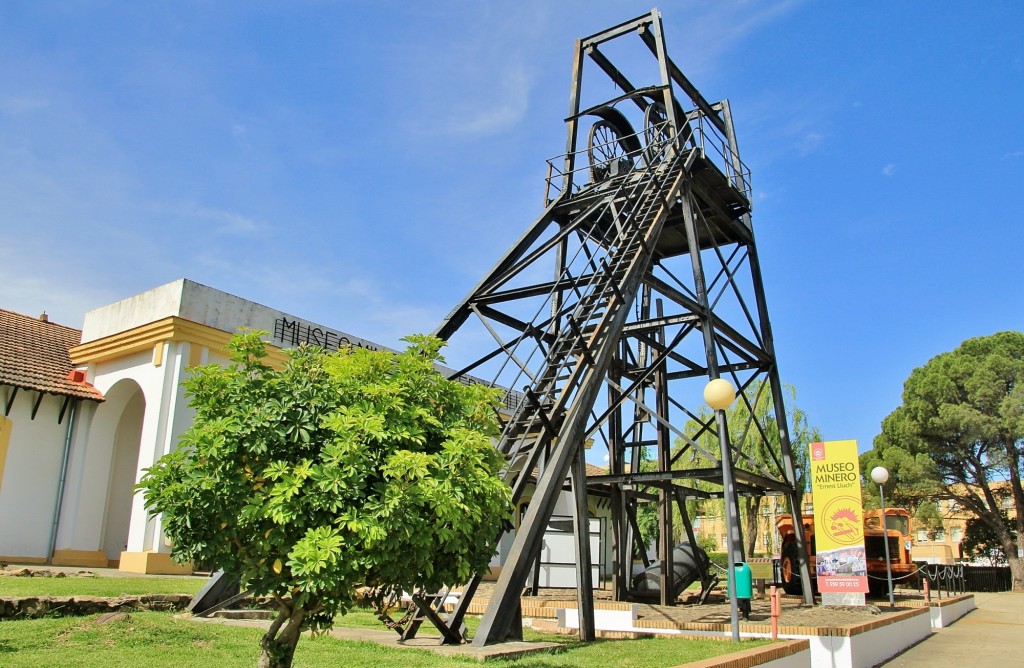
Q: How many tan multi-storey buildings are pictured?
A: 1